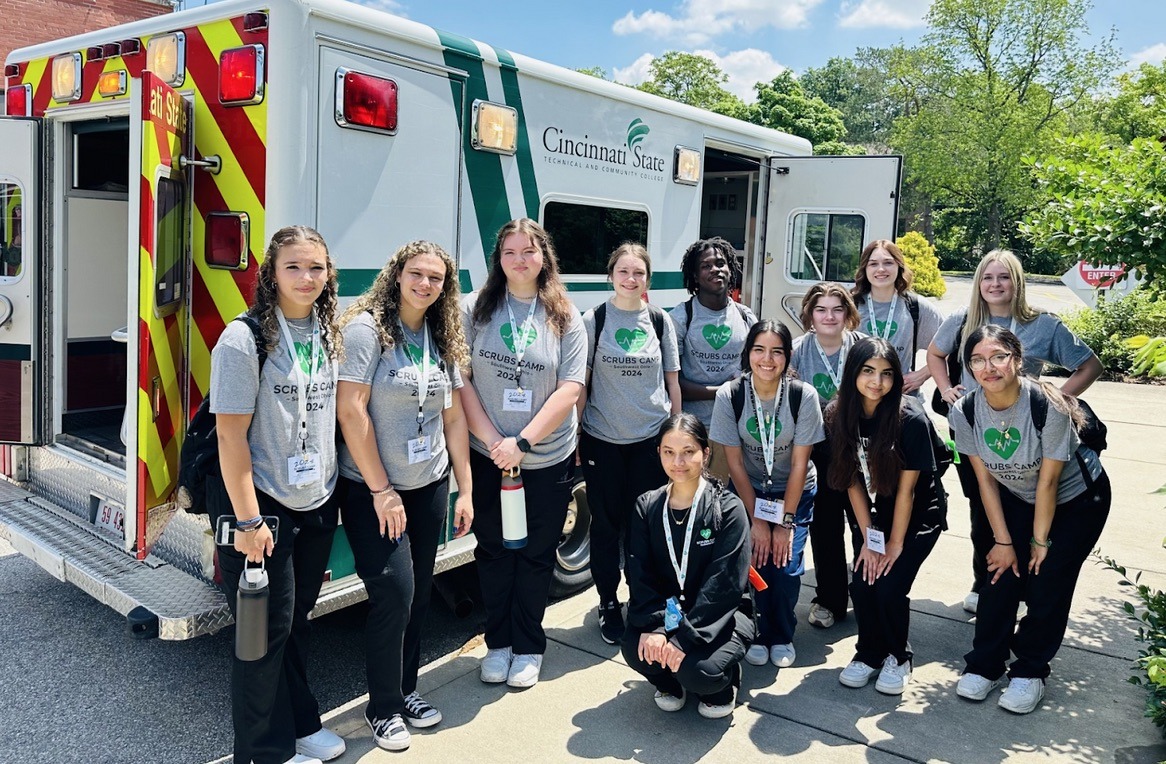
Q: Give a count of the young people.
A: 12